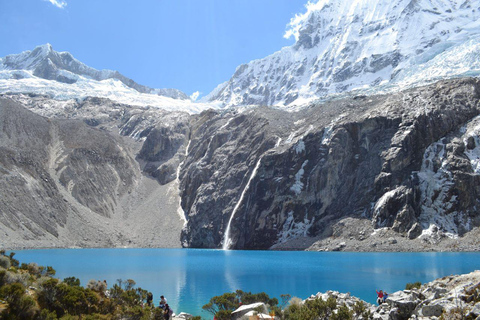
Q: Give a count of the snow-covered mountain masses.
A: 2